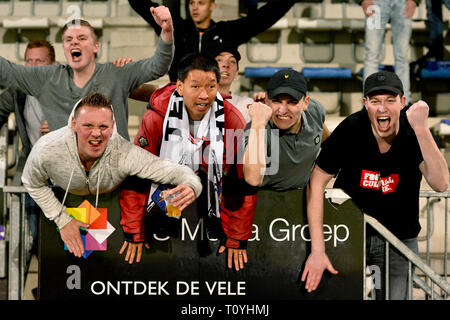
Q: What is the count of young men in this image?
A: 8